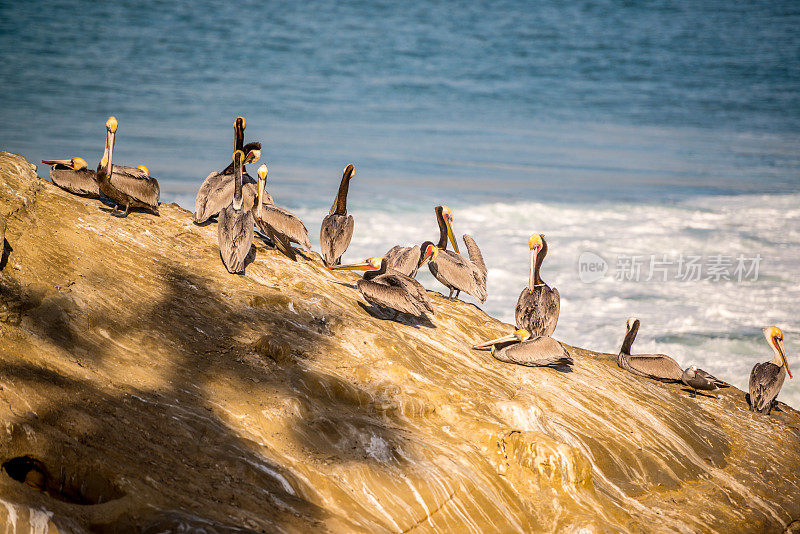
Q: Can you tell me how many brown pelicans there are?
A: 15